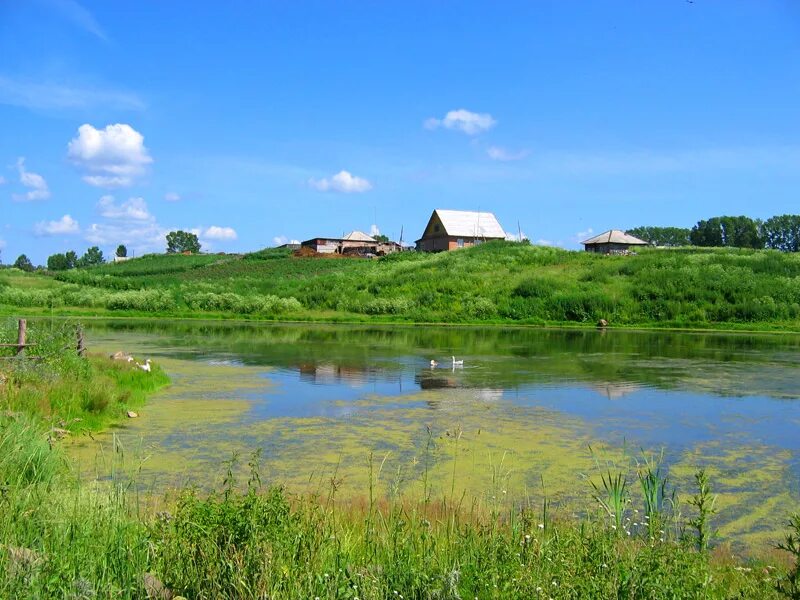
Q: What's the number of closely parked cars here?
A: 0